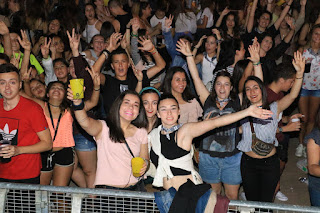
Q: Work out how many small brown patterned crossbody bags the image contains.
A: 1